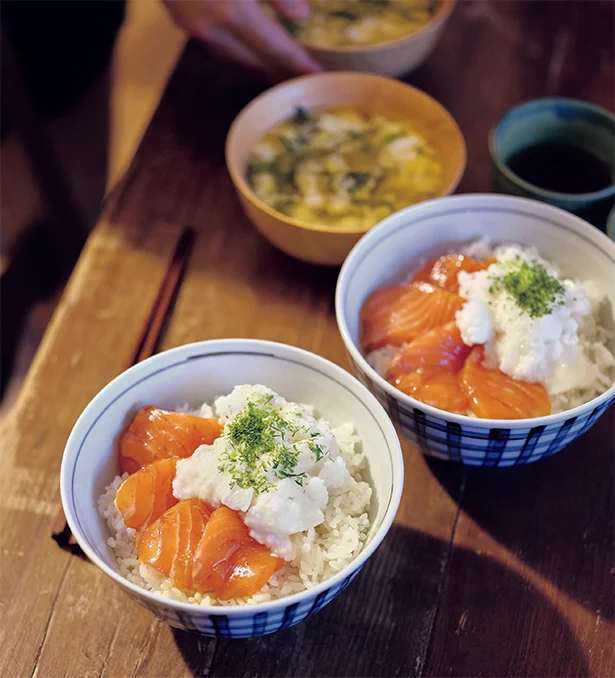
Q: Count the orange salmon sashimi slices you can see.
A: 8